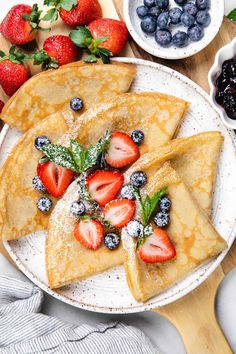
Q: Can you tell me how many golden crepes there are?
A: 6